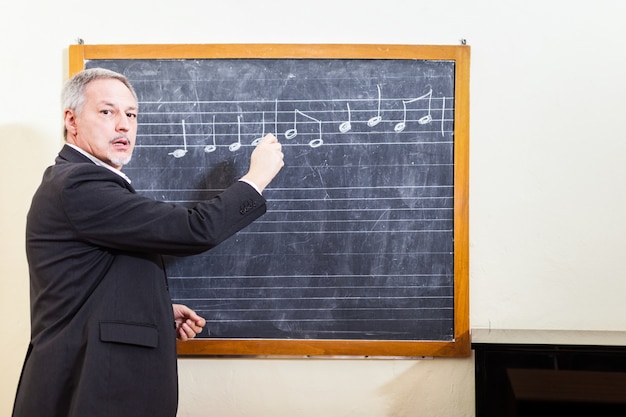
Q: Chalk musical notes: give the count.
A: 10